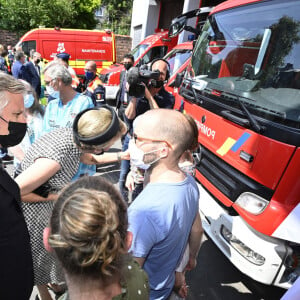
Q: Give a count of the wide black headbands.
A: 1